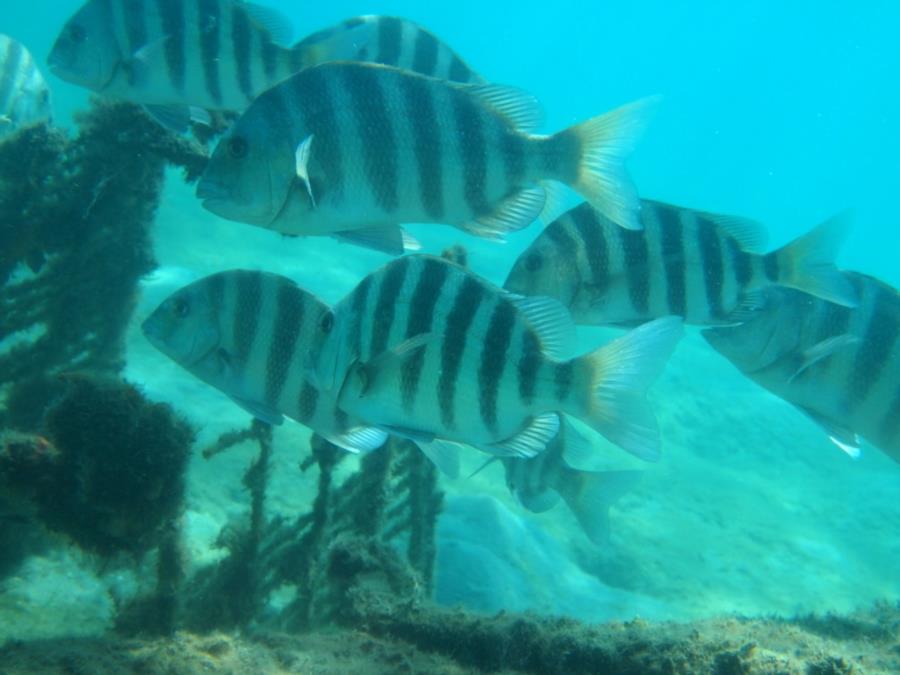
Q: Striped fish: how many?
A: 9